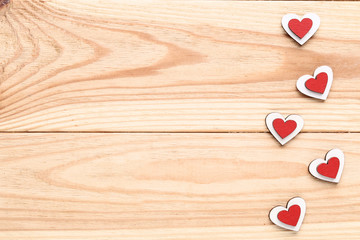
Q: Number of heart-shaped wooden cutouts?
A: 5